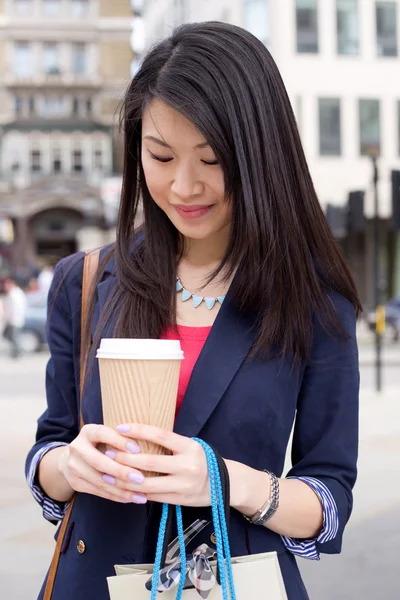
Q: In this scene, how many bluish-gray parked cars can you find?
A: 1